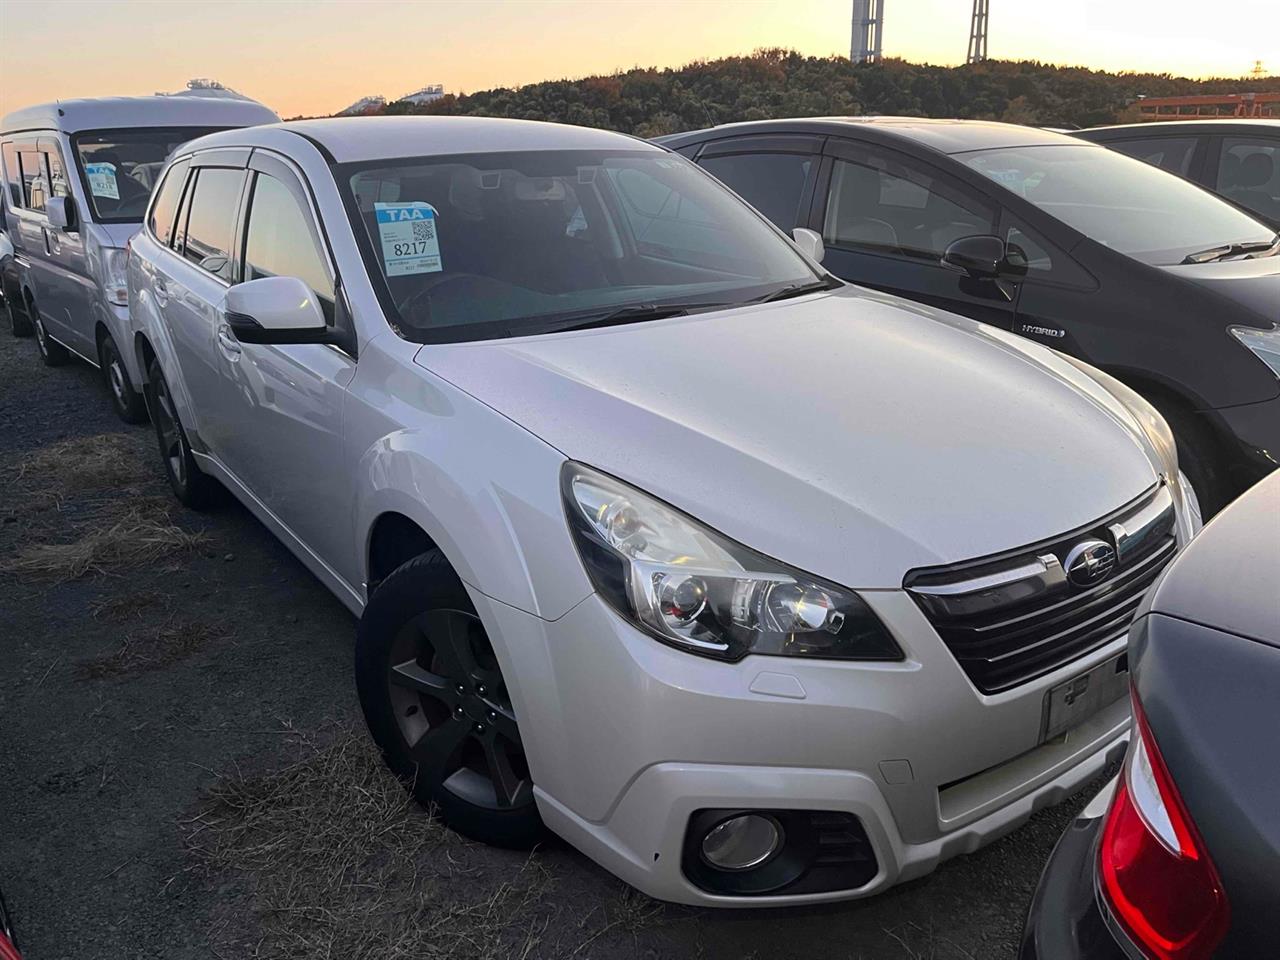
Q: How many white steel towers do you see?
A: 2